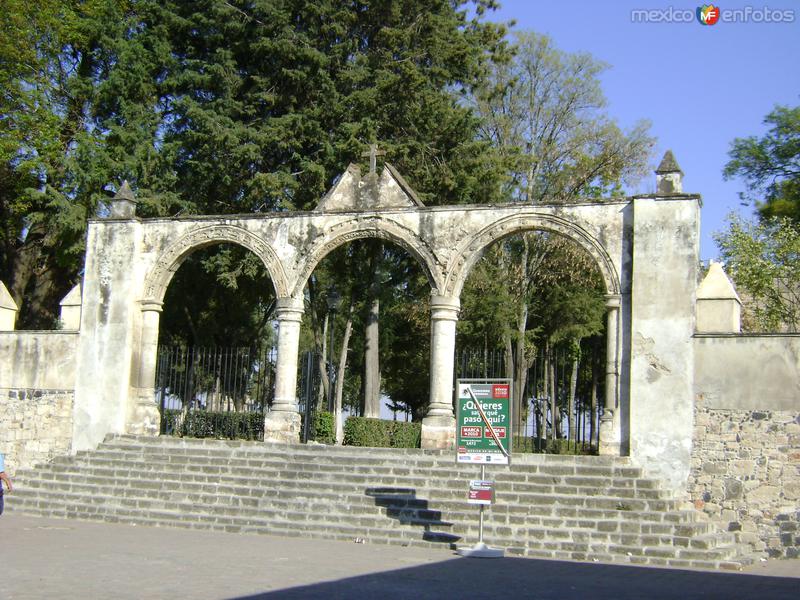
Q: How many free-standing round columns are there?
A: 2